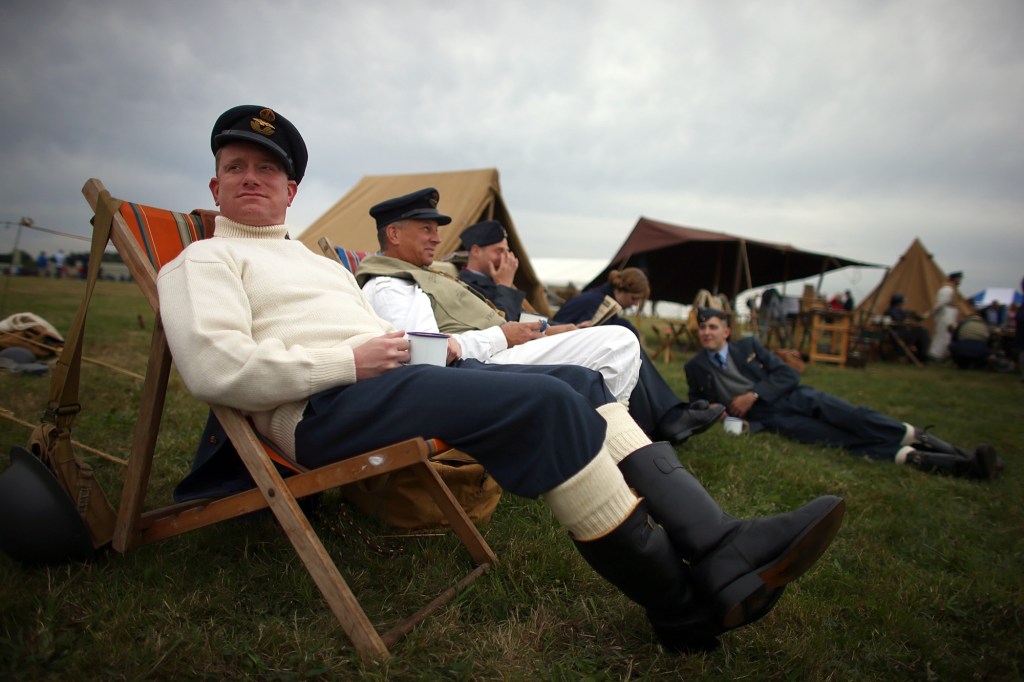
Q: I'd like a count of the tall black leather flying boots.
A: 4